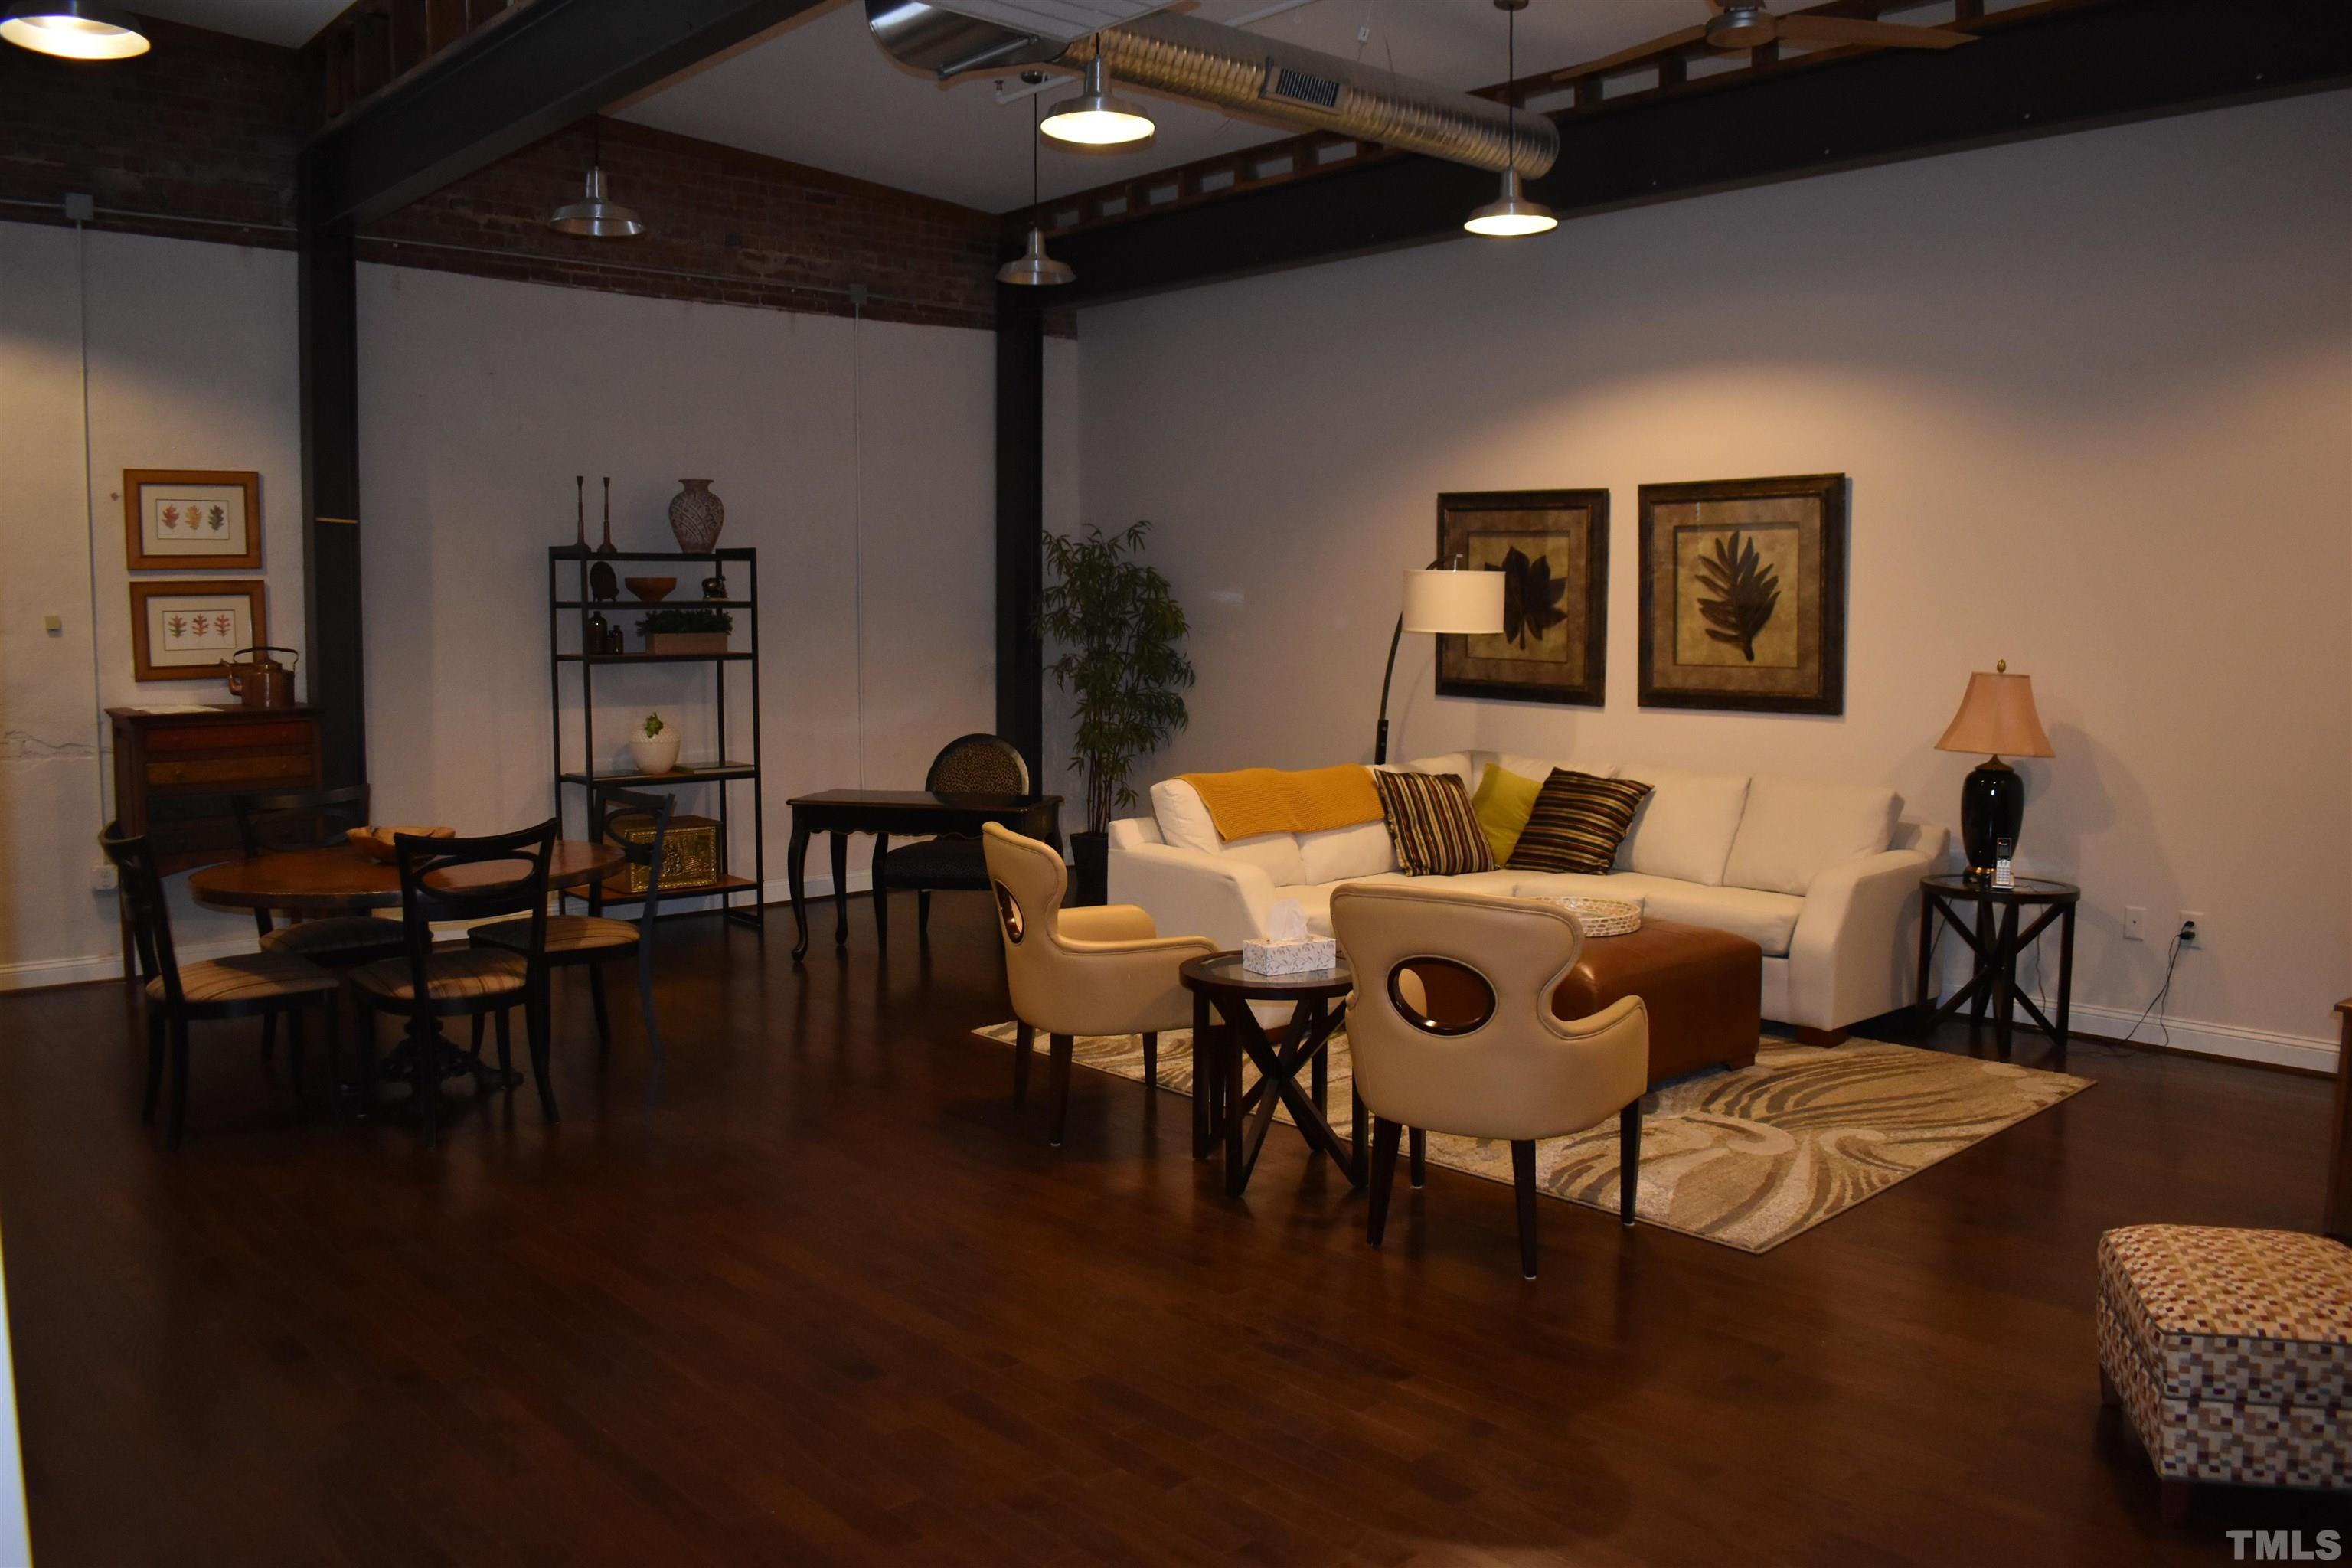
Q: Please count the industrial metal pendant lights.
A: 5